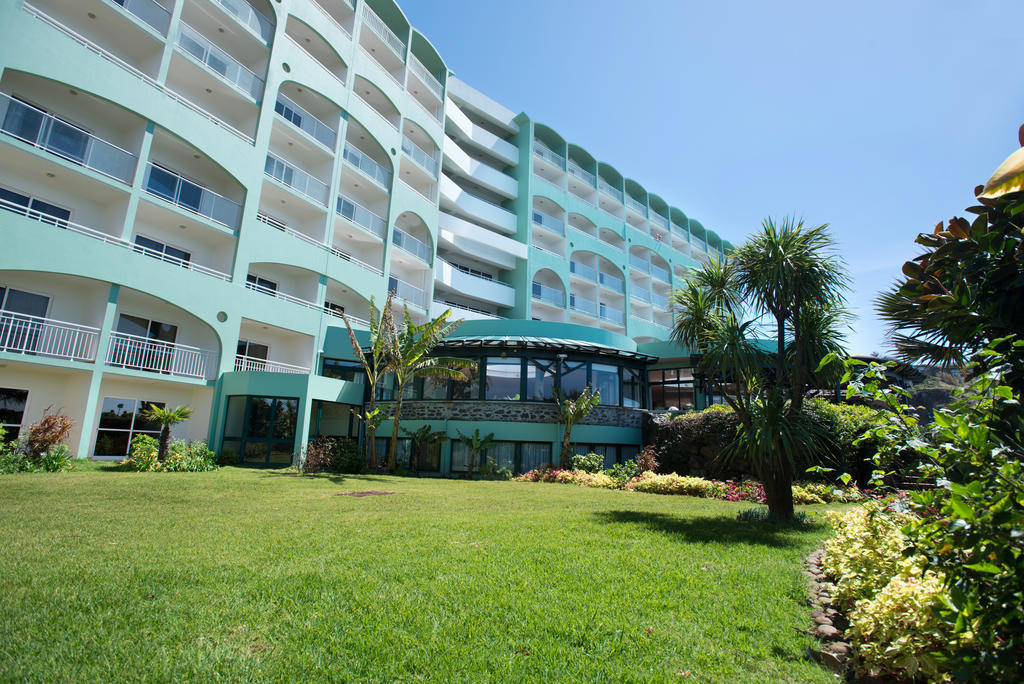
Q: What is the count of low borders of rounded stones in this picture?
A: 1